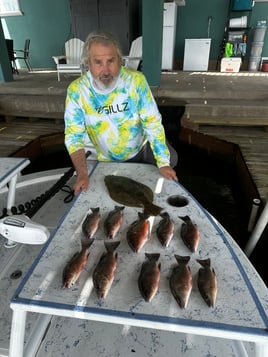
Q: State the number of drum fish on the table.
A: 10